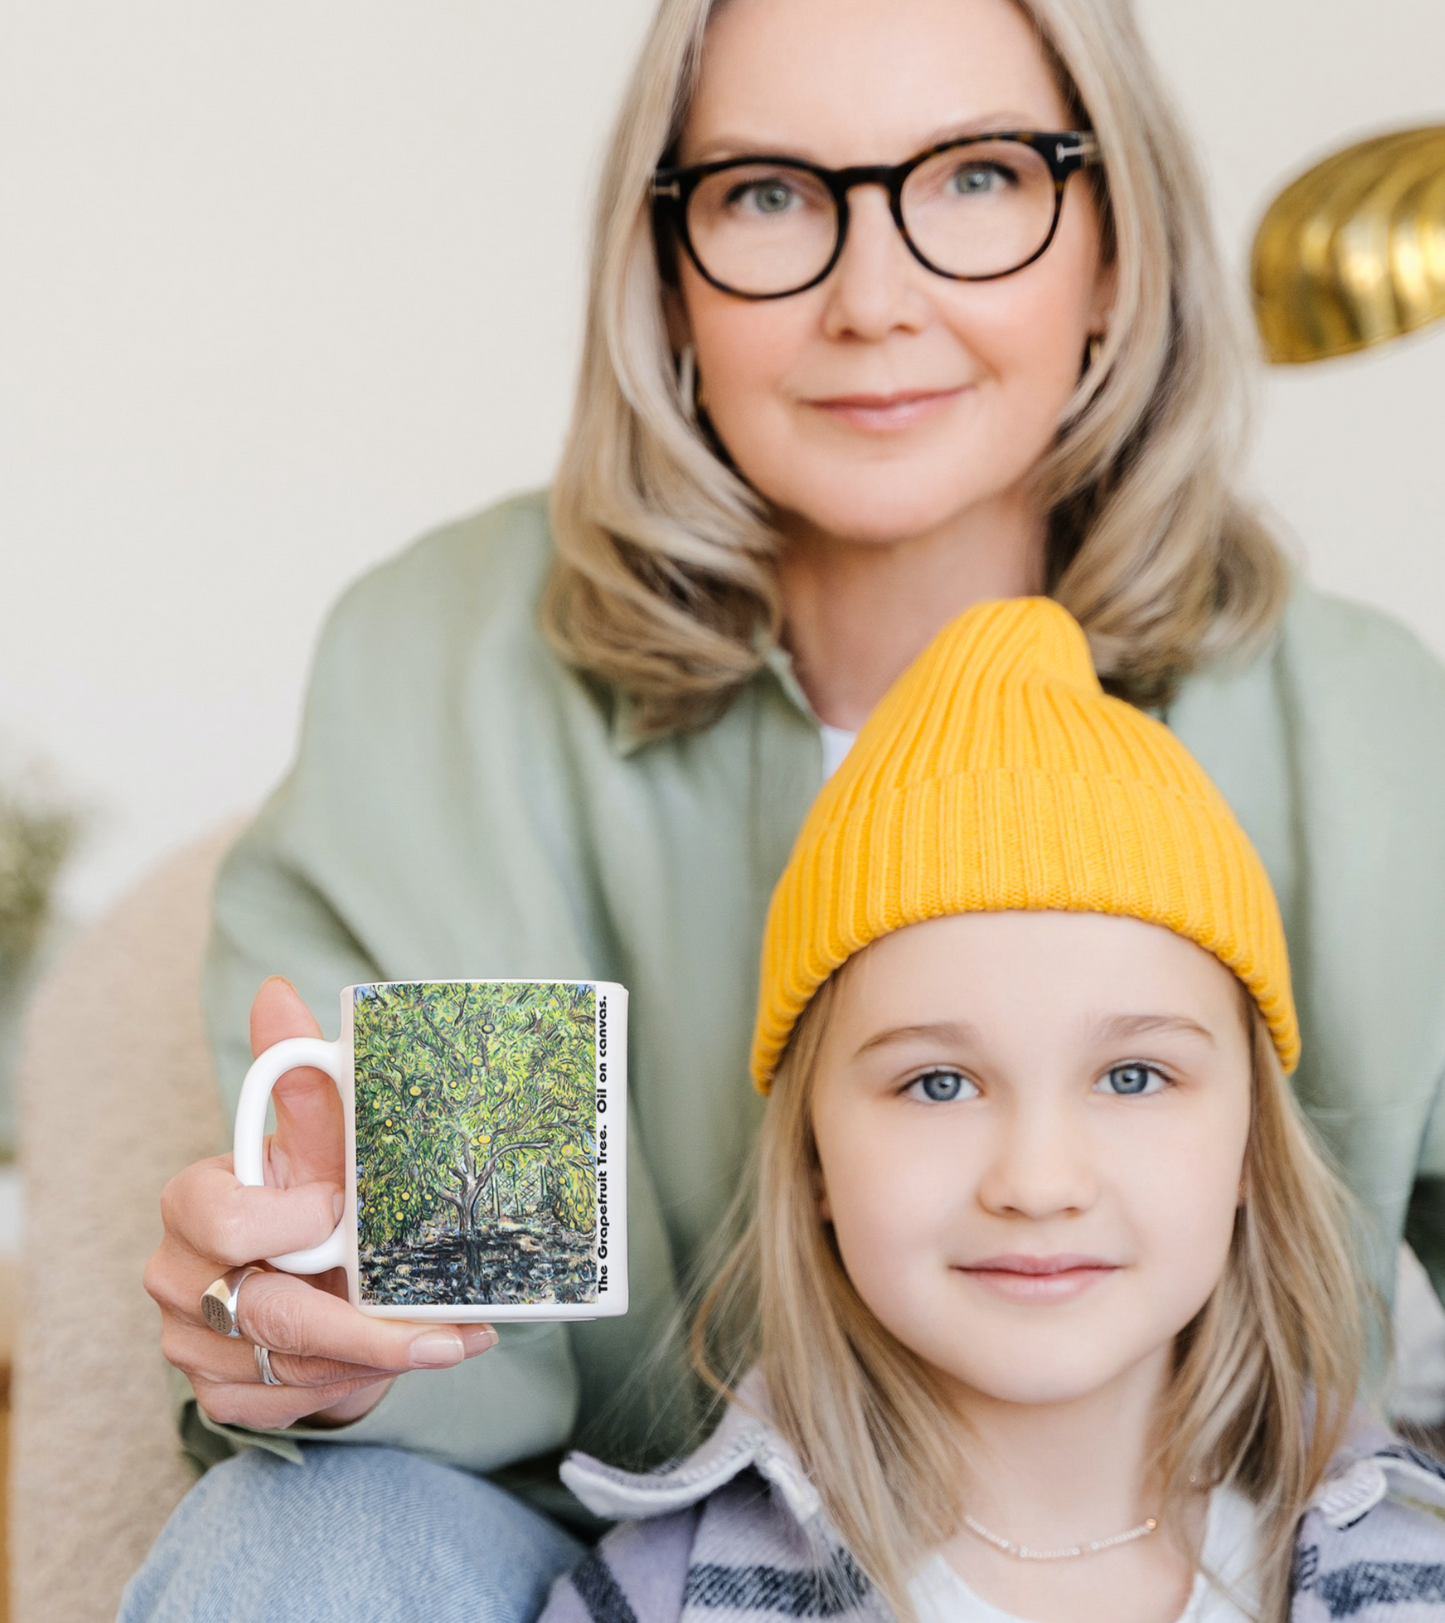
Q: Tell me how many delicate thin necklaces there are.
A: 1